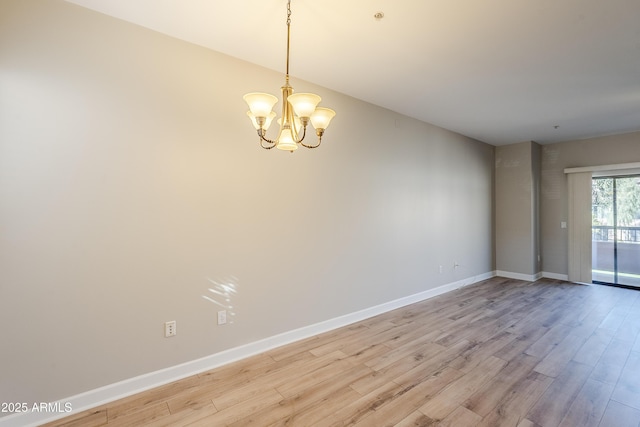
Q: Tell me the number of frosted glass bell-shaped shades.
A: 6